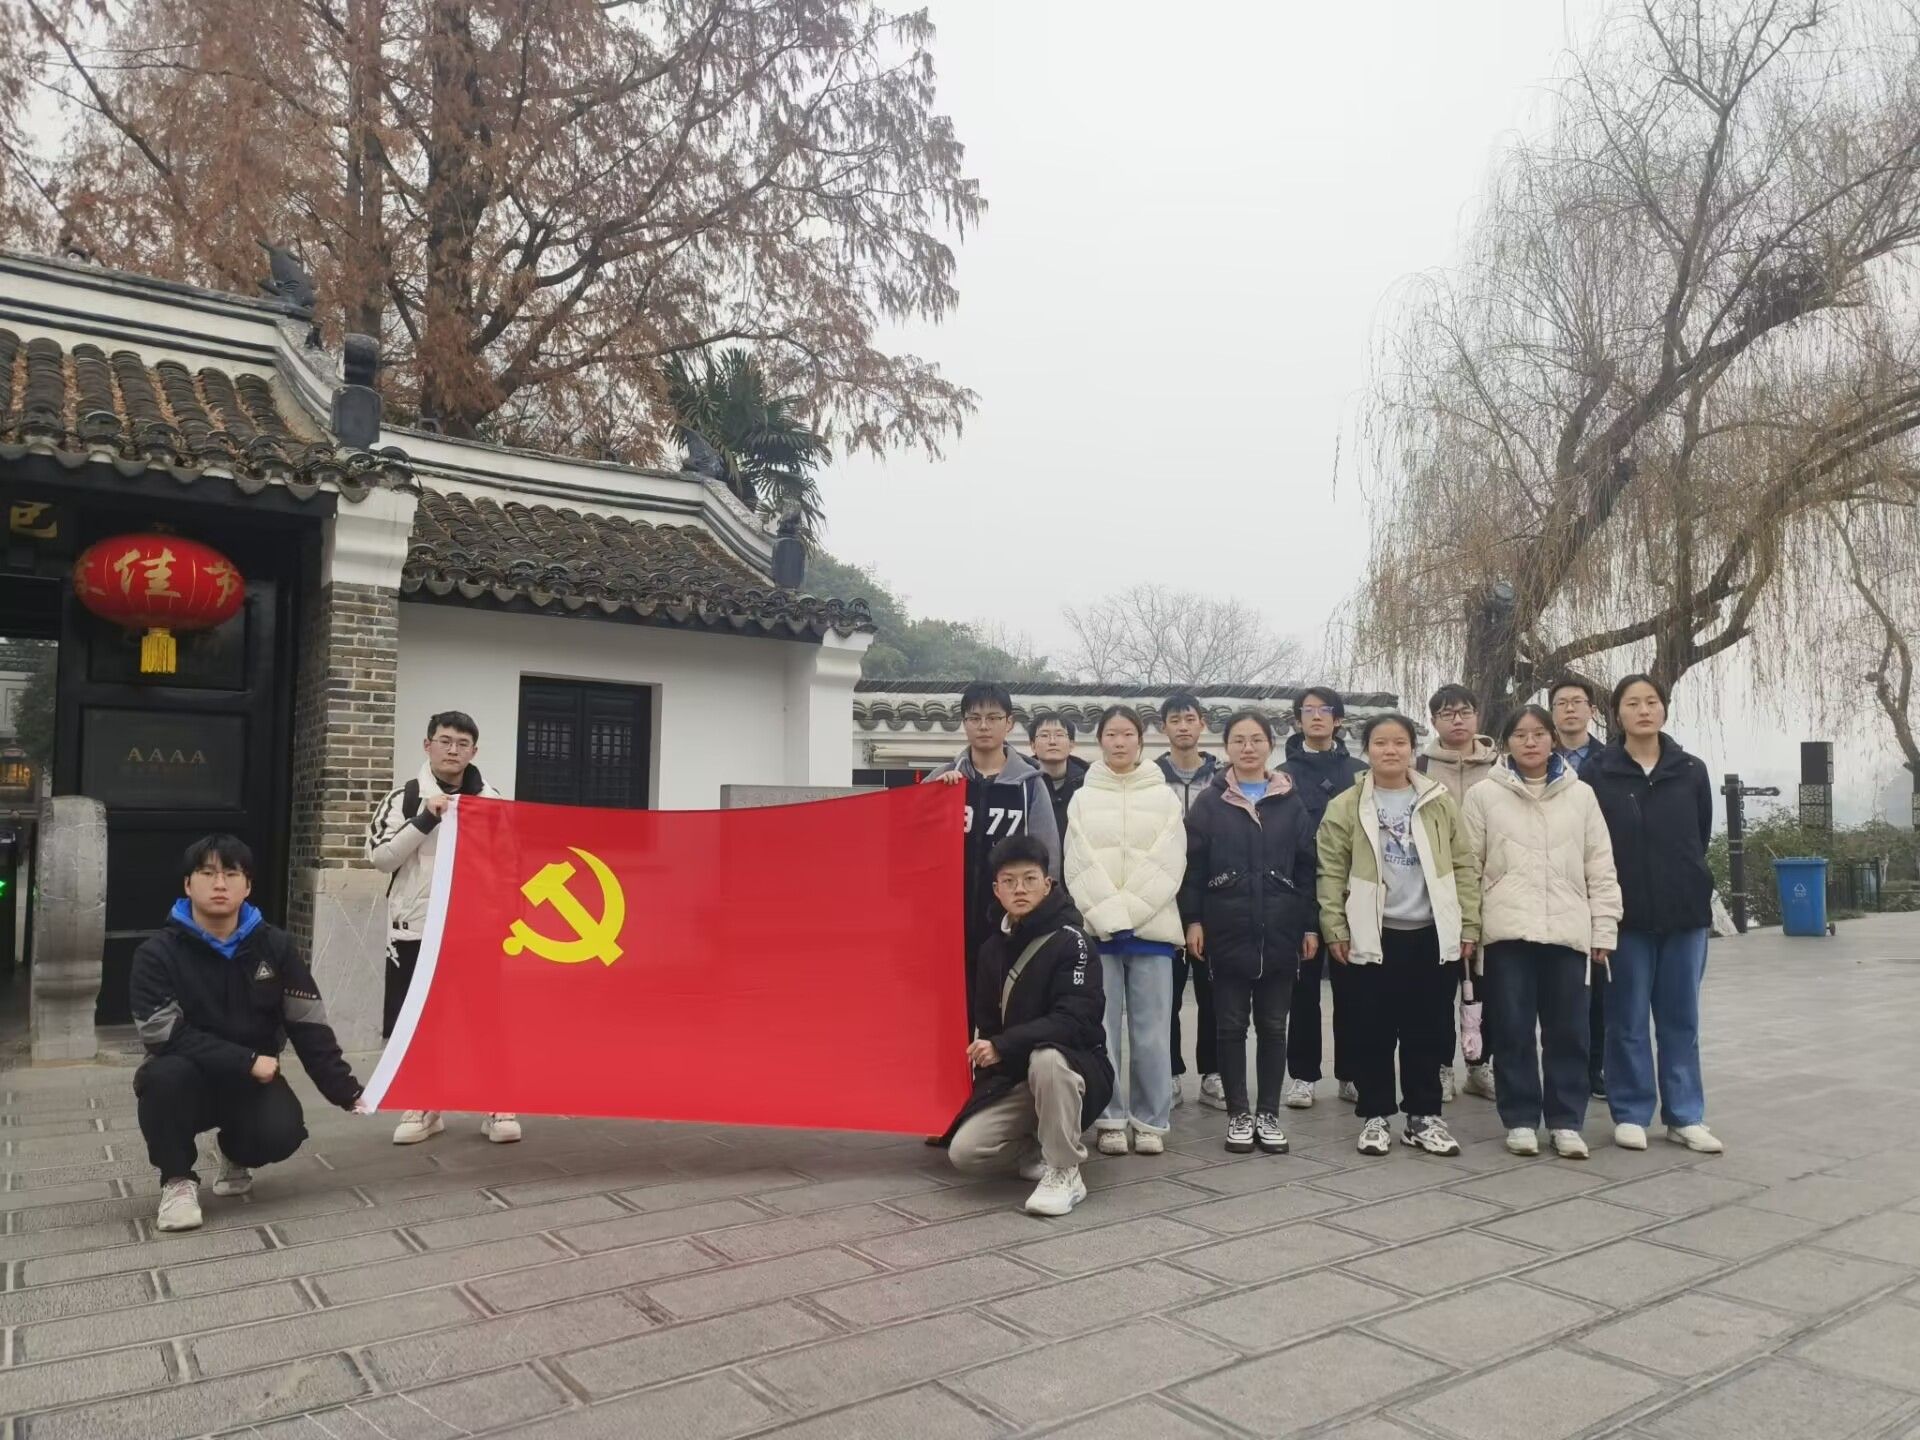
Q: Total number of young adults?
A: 14